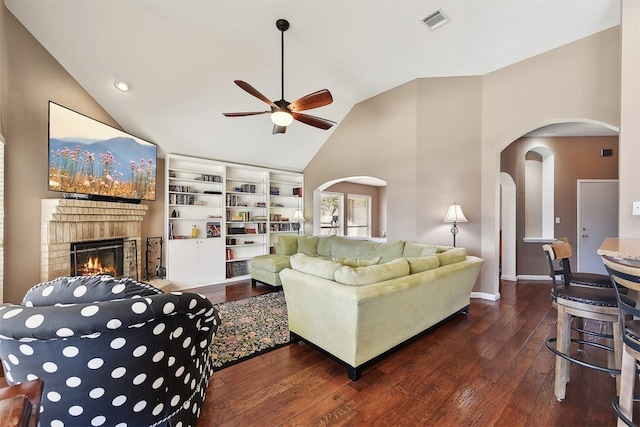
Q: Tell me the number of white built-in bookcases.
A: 3